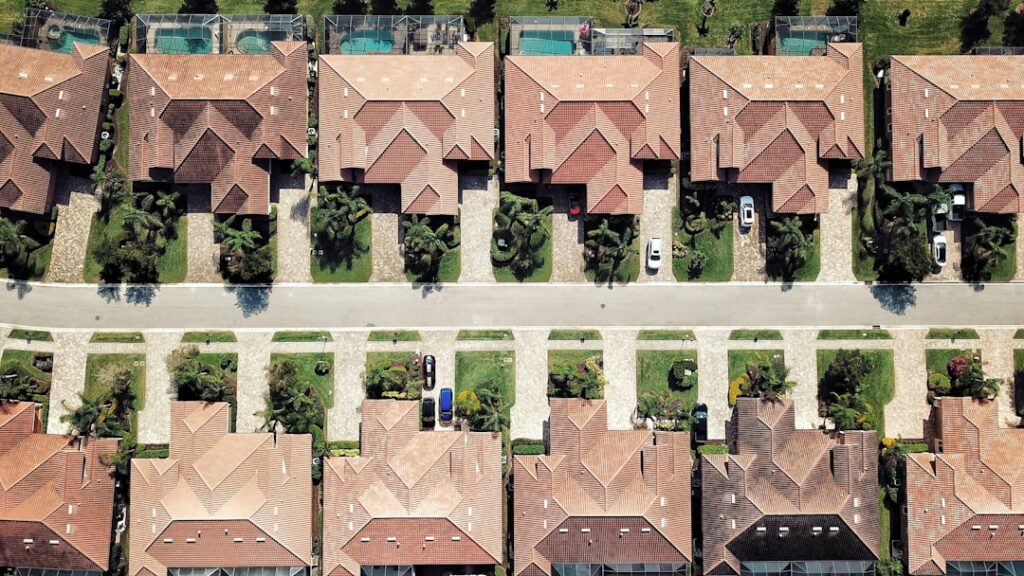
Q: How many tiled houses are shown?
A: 12